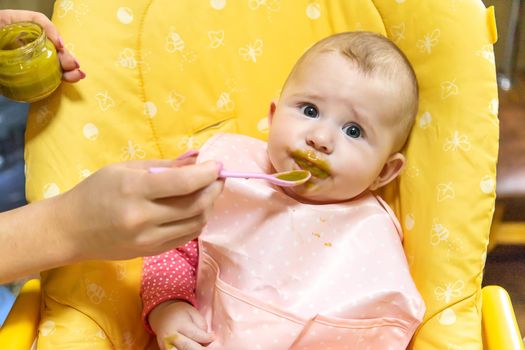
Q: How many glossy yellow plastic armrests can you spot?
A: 2